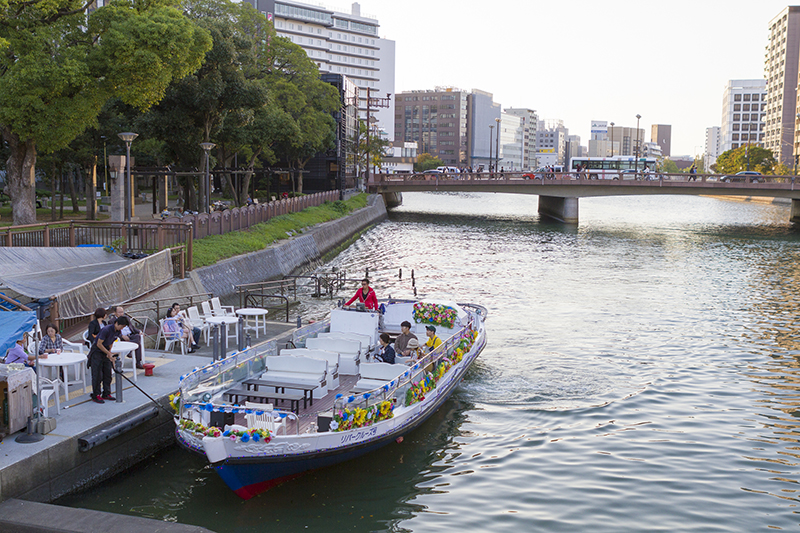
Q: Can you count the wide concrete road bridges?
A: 1